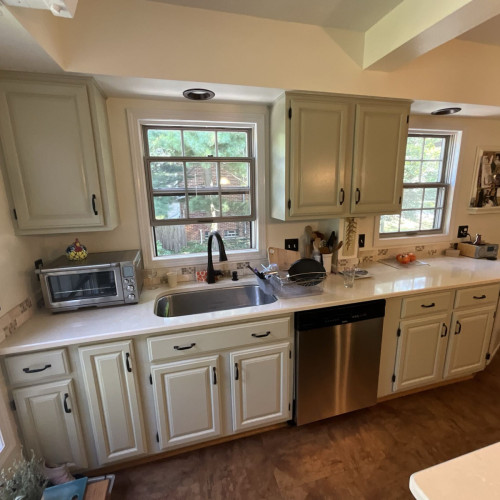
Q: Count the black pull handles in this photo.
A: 14